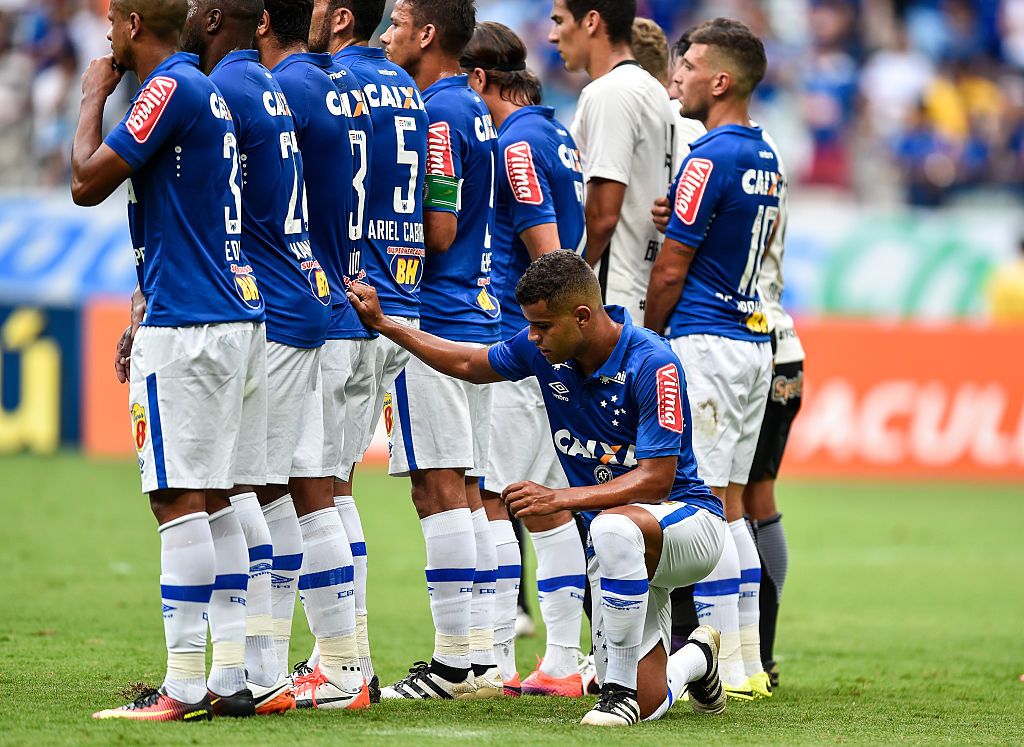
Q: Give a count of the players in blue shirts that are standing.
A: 7